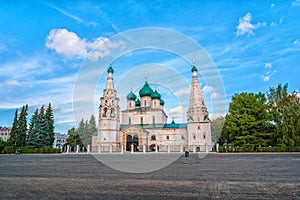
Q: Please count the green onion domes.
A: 7